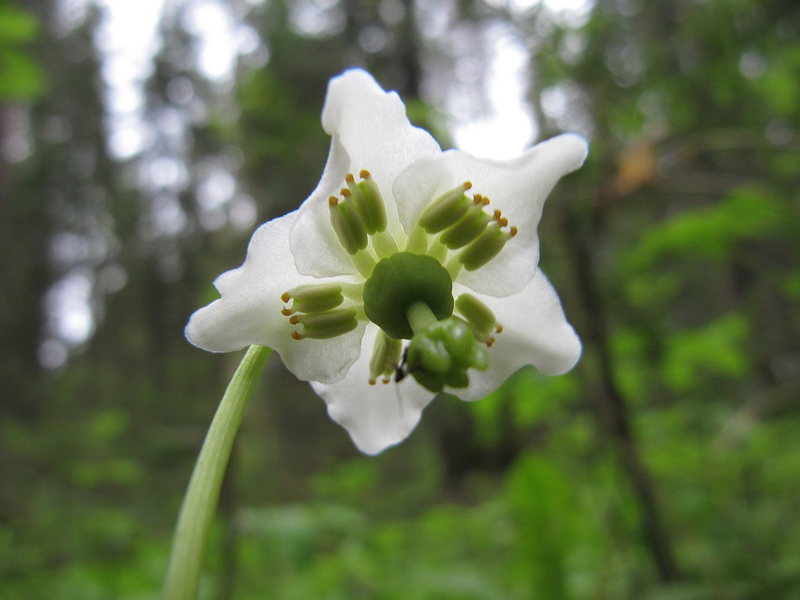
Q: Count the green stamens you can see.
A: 9